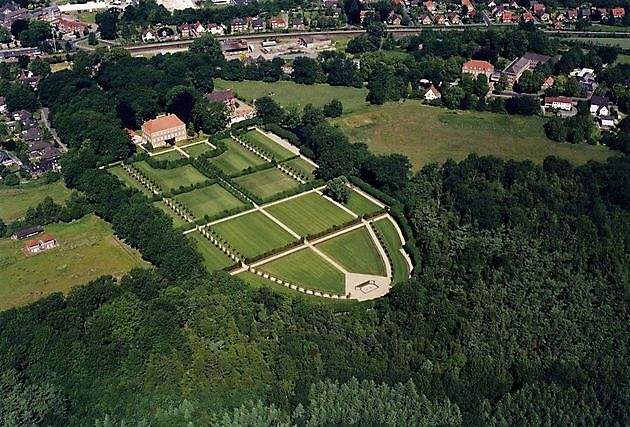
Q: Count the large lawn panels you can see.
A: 8